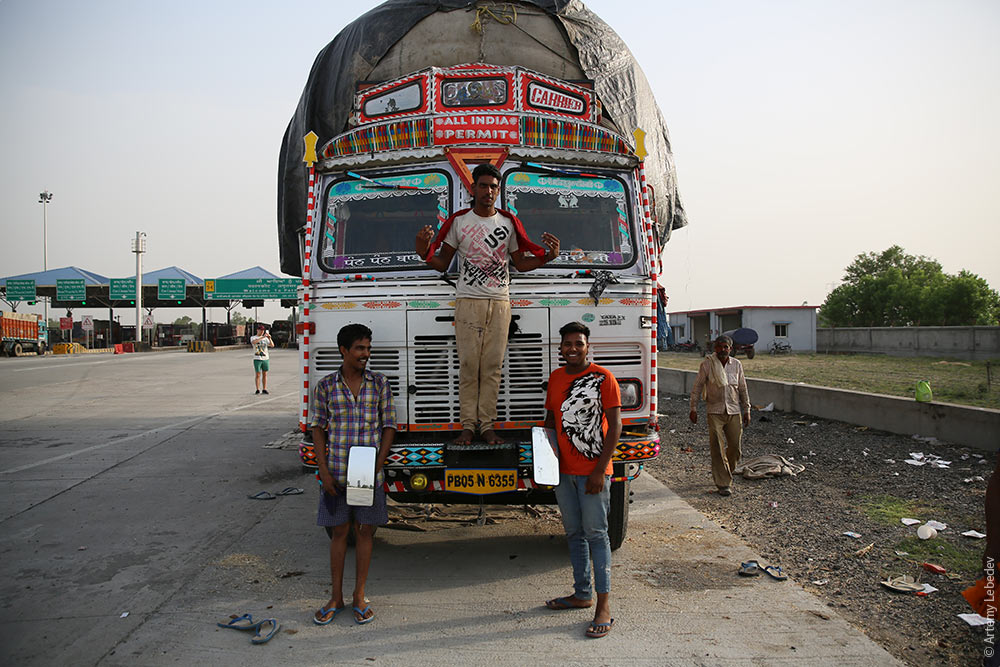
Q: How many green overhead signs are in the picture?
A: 5